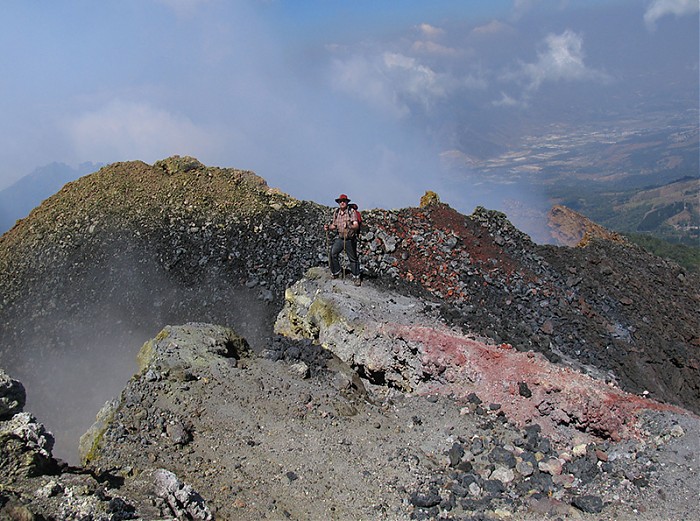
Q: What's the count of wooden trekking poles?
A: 2